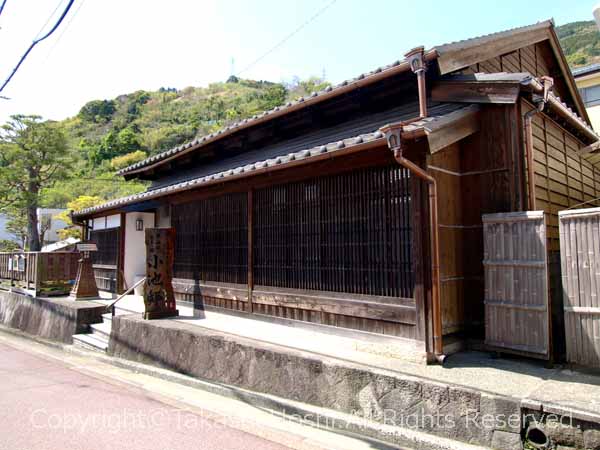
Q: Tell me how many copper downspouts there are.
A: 3